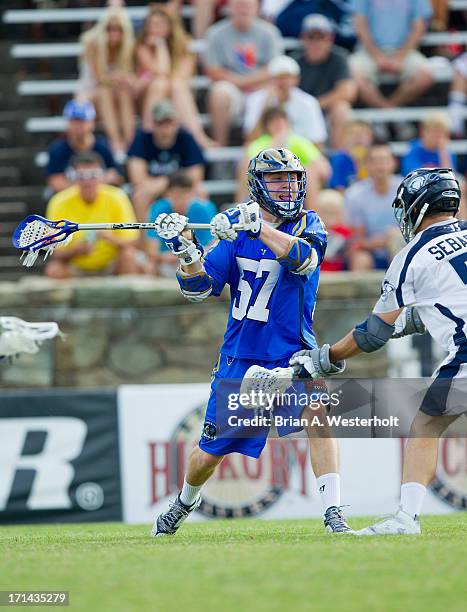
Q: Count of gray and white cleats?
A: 2